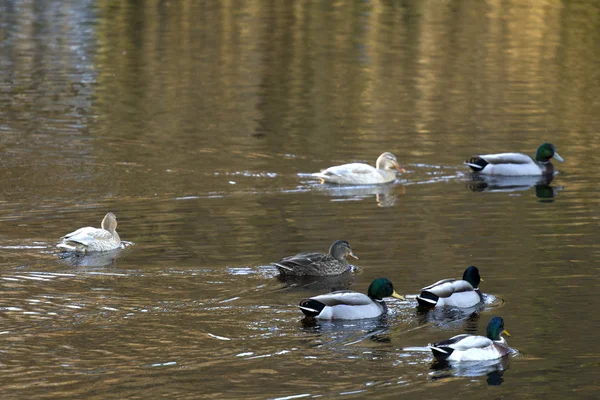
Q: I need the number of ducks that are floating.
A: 7